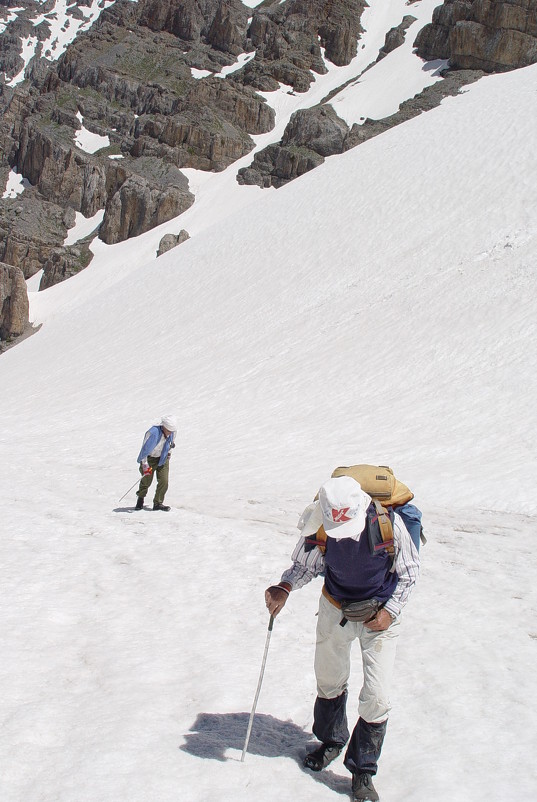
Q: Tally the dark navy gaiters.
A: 2